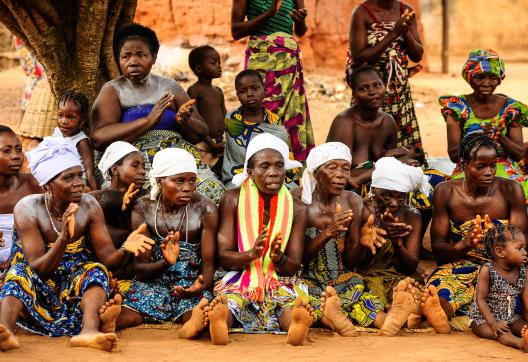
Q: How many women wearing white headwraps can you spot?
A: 6